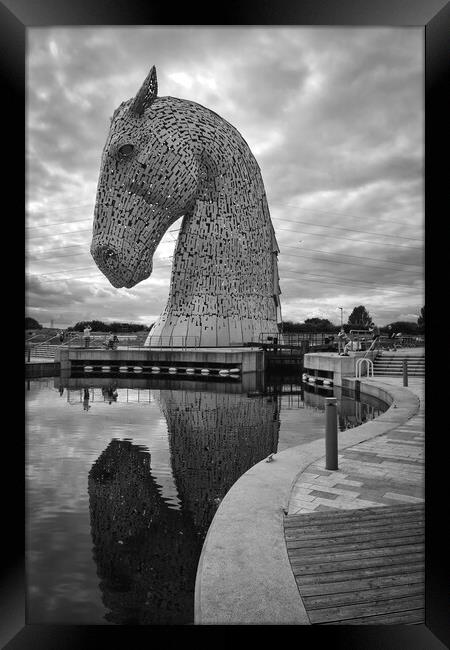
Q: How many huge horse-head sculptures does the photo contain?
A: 1